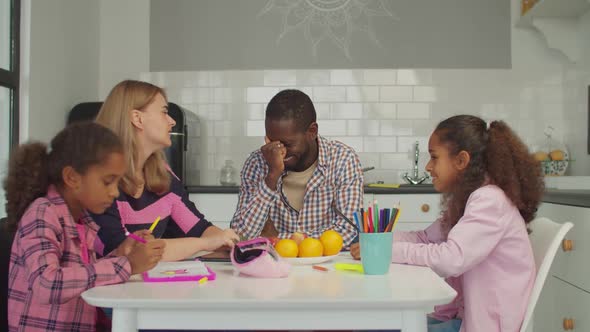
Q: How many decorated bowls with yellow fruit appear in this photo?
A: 1